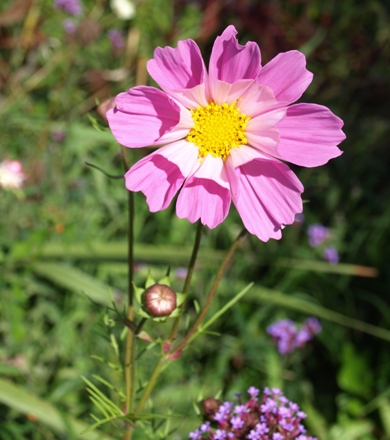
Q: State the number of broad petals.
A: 8